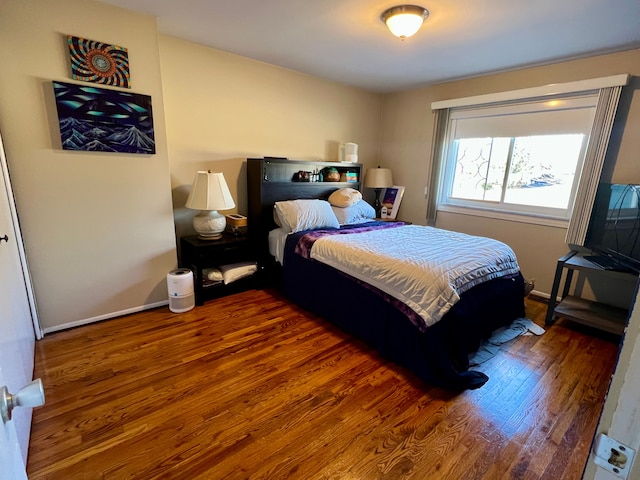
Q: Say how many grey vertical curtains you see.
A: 2